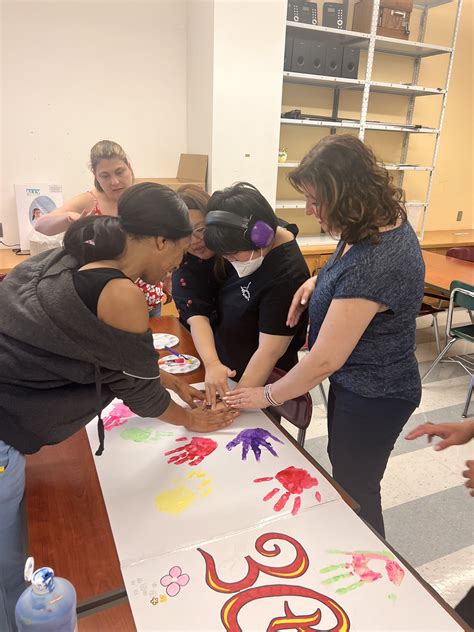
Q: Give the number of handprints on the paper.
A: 7